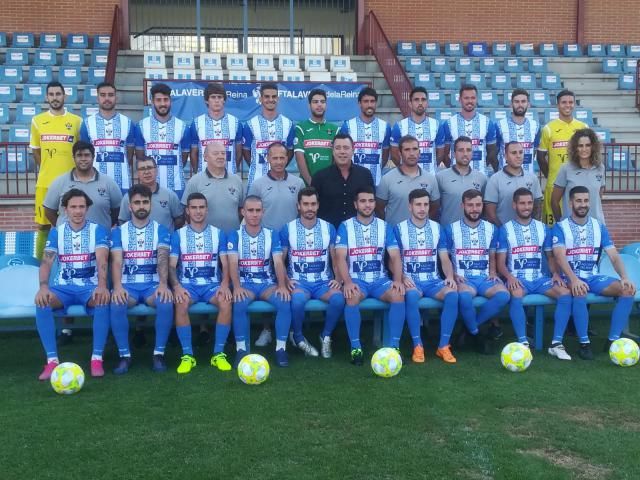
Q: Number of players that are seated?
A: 10